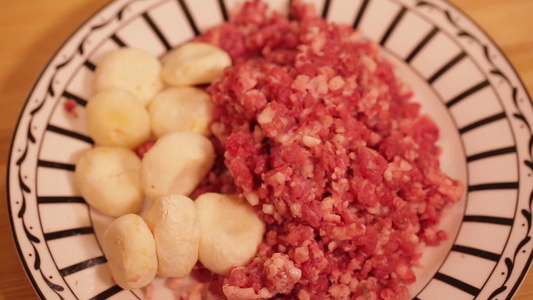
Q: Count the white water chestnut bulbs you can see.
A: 9